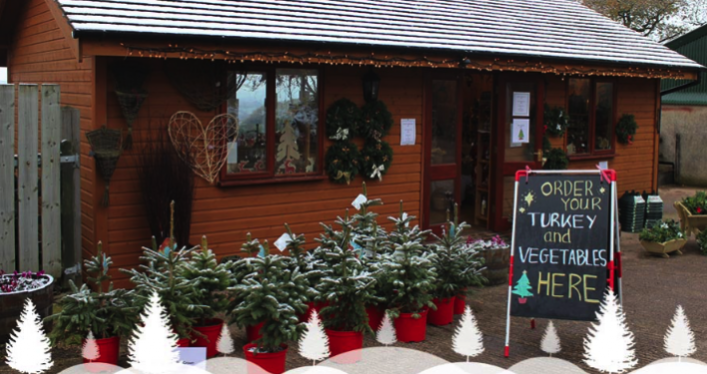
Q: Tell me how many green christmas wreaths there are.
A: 7